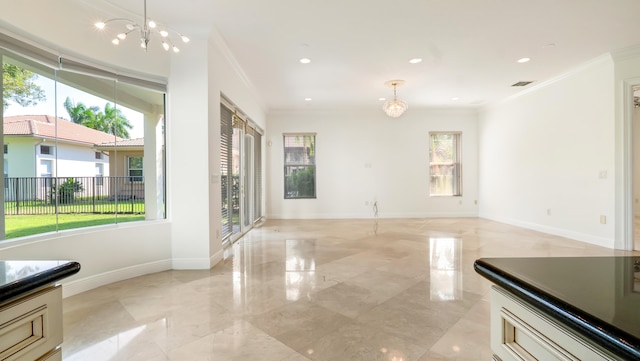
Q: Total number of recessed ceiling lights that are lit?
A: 6